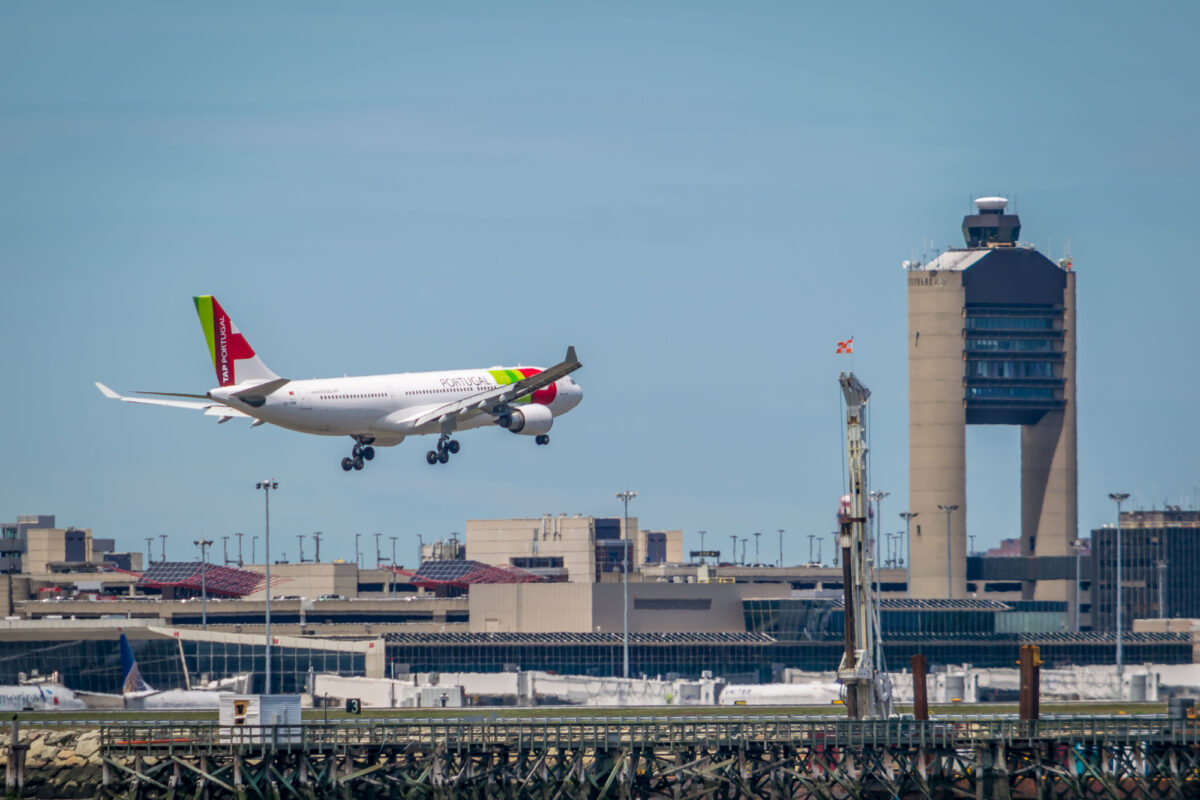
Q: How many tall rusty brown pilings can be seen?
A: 2